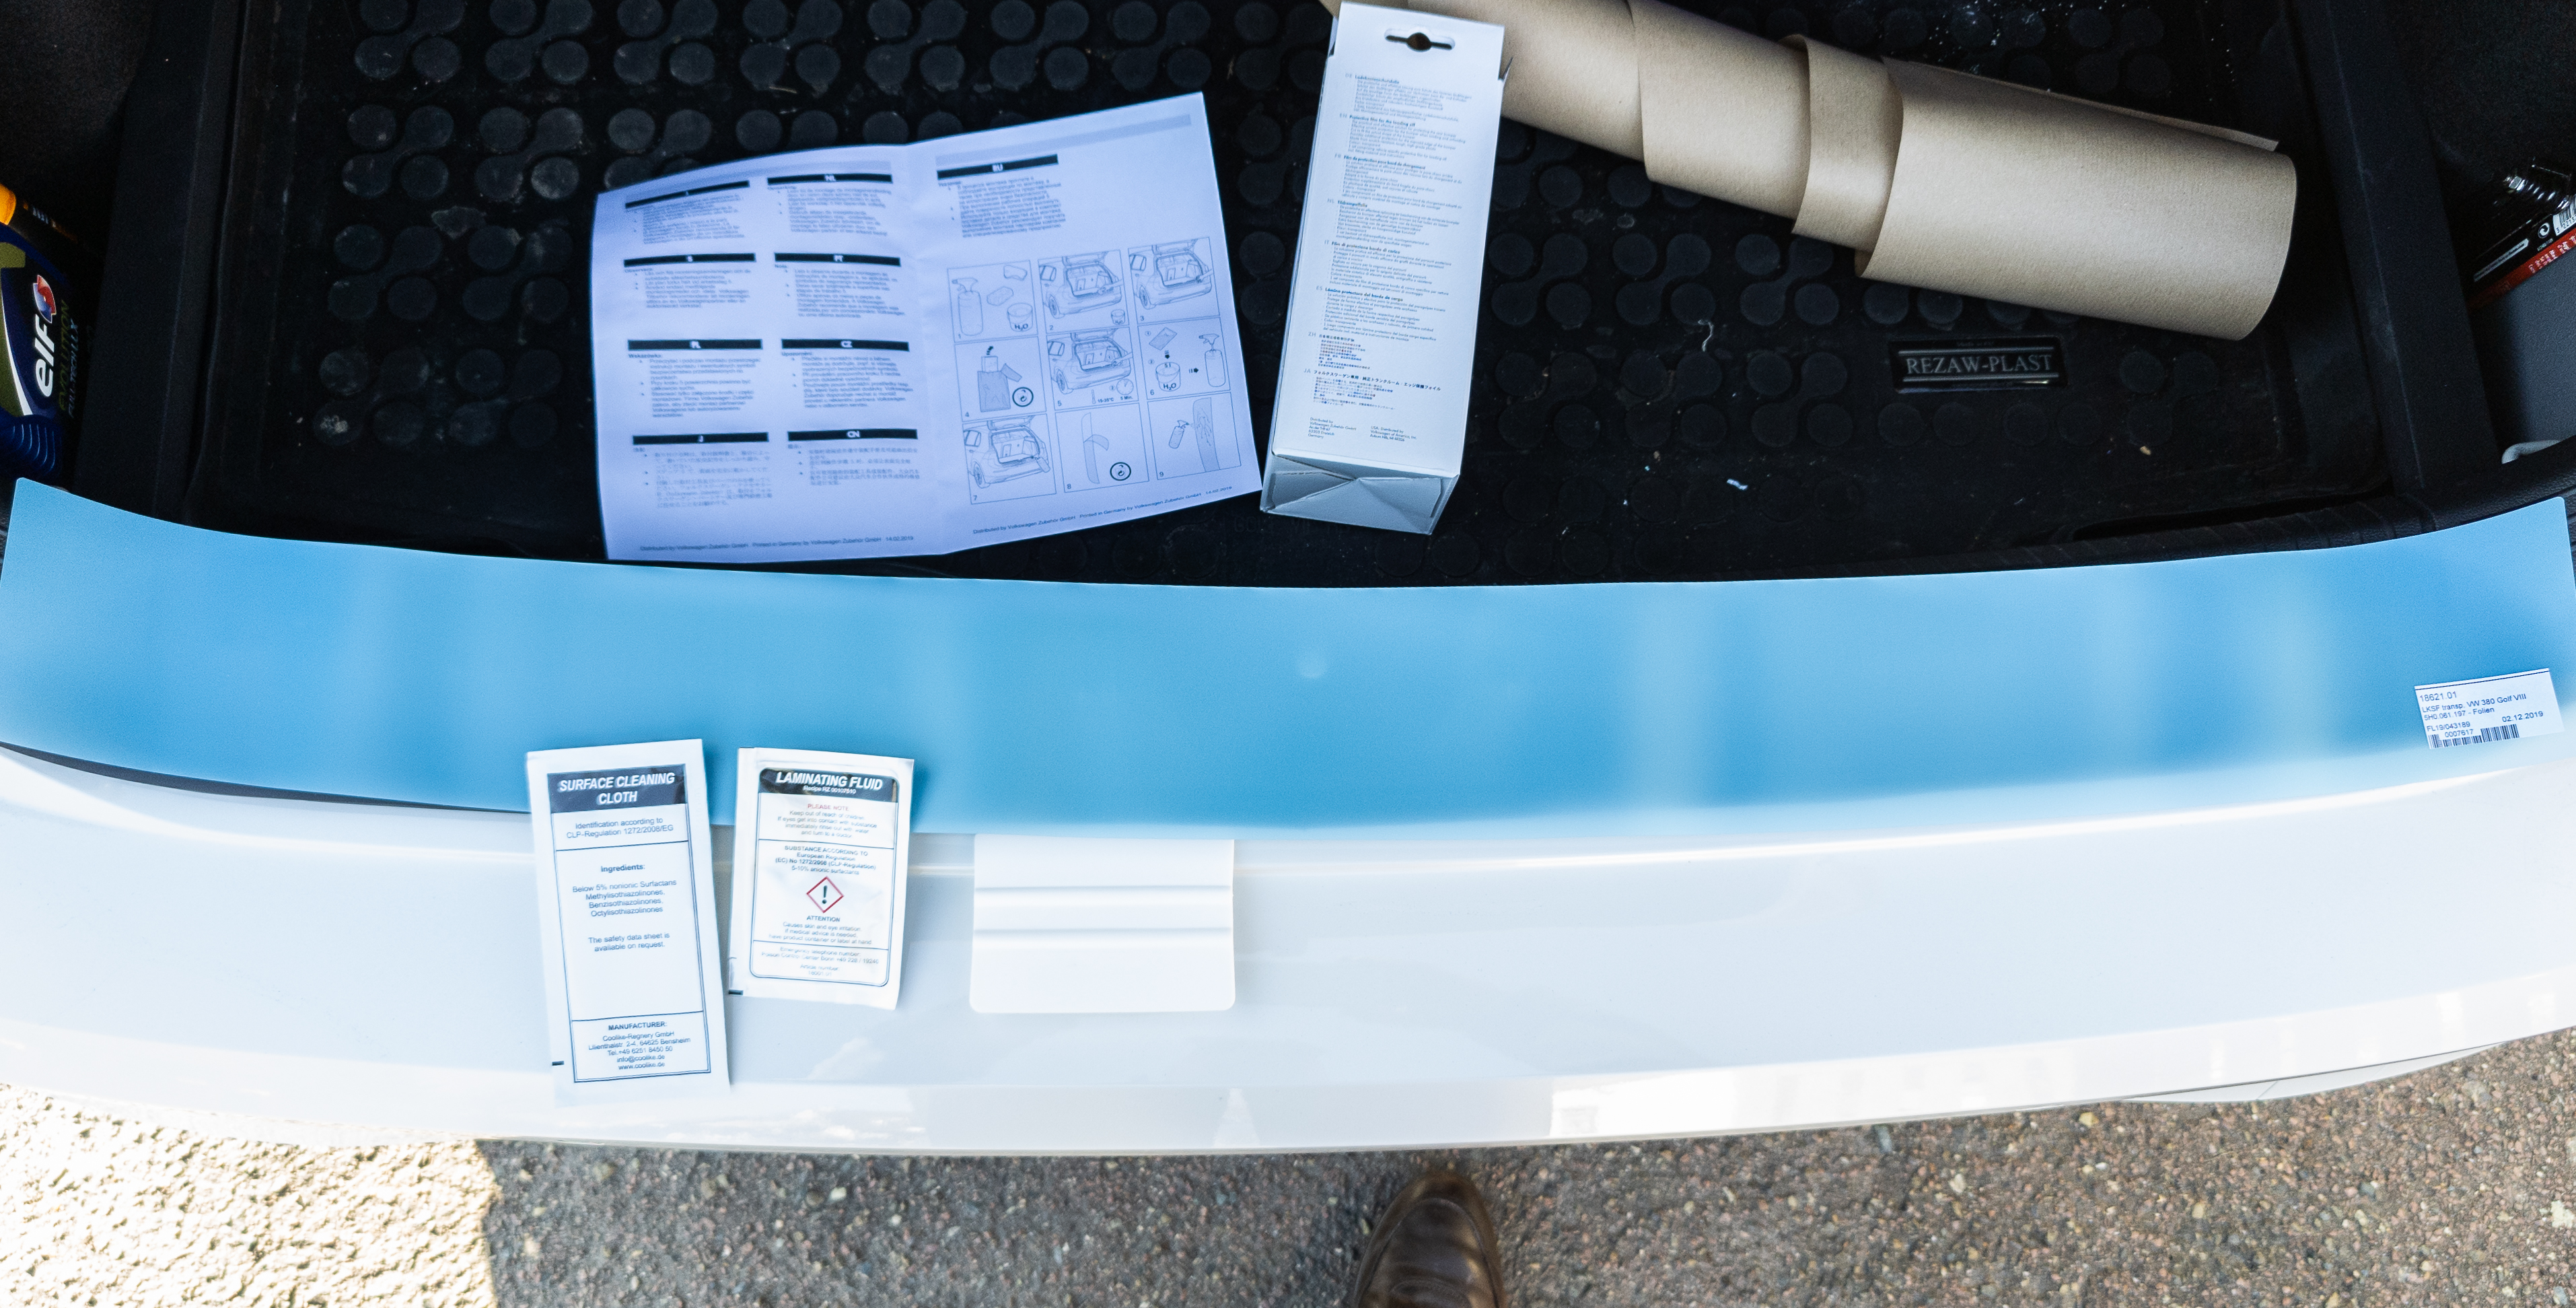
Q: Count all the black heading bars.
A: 9